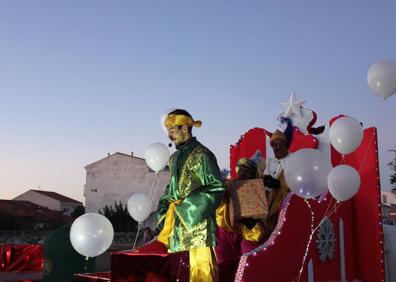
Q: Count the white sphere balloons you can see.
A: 8